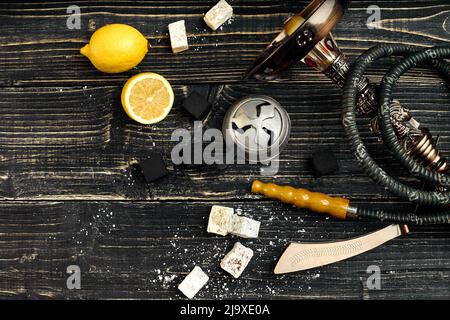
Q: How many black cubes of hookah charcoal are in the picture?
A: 3